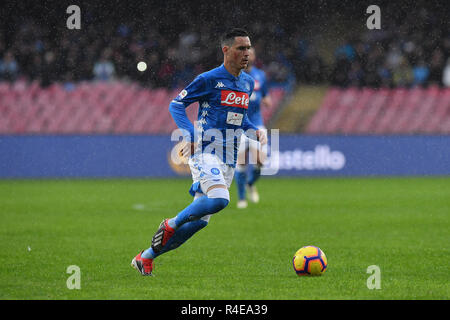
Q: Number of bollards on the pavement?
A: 0